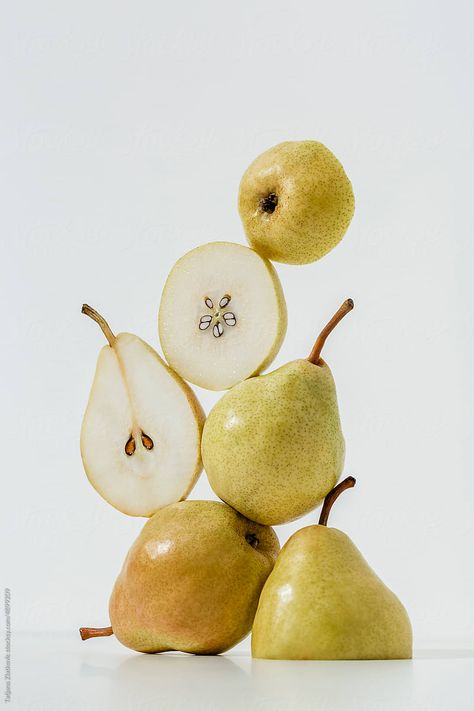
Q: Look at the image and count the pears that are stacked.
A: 6